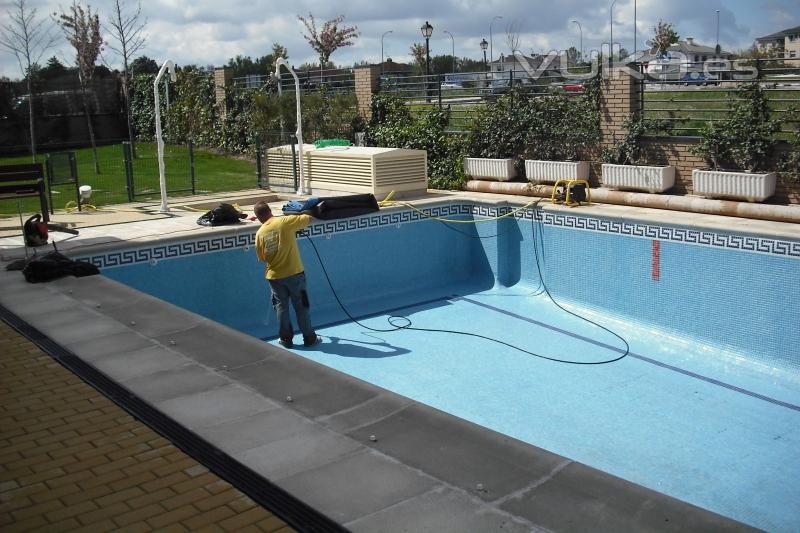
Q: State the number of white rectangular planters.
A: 4